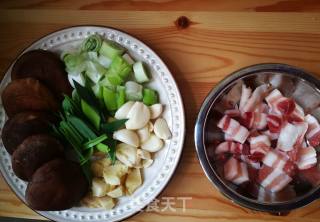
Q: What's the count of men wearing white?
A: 0